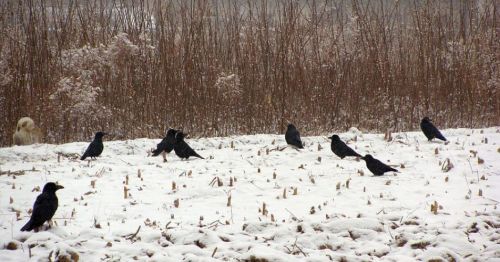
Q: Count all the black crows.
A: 8